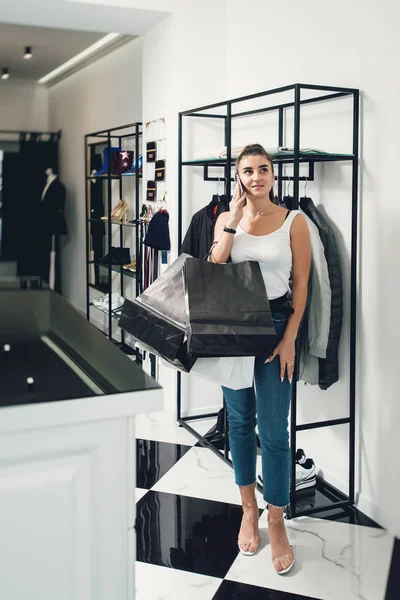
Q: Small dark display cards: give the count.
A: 3